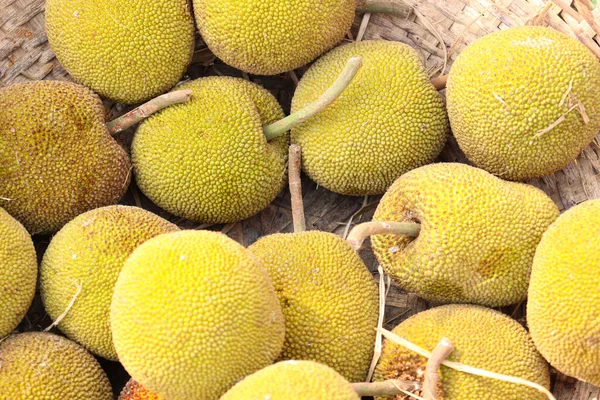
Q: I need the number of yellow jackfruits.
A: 15